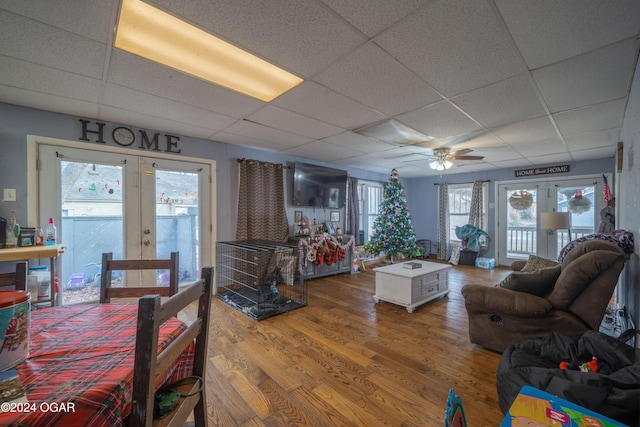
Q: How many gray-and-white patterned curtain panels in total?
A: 2